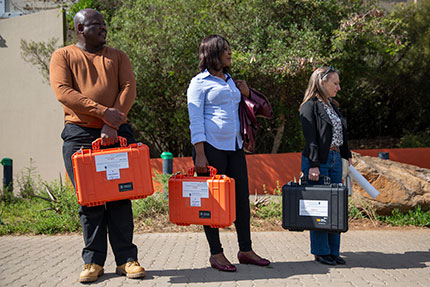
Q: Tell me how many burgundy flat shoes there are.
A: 2